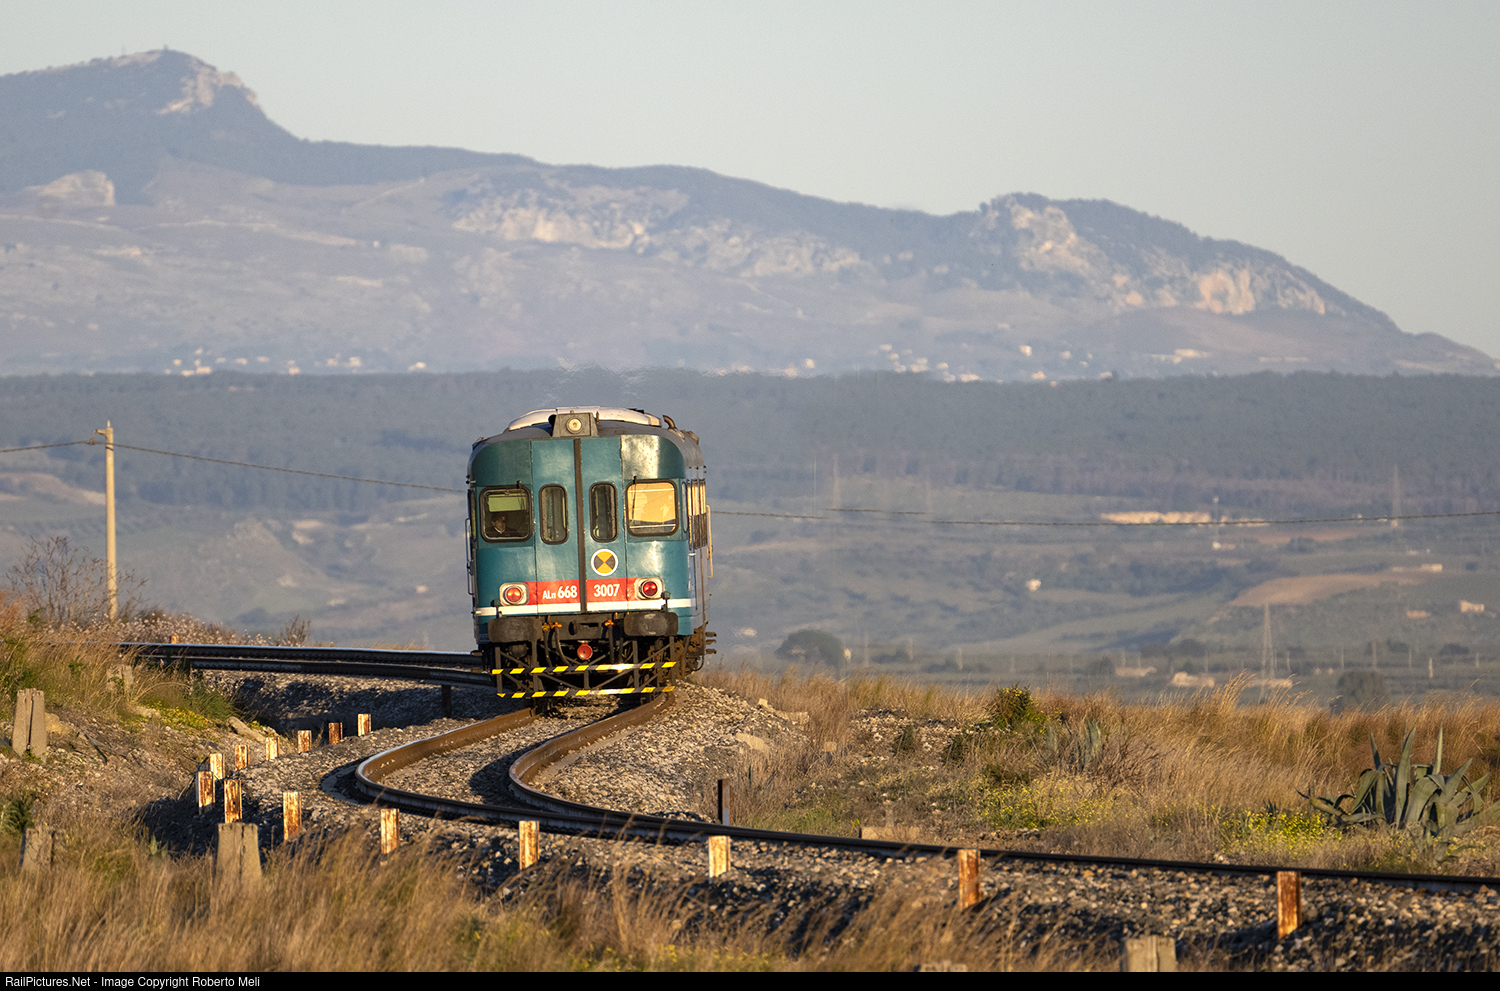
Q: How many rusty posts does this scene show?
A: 14